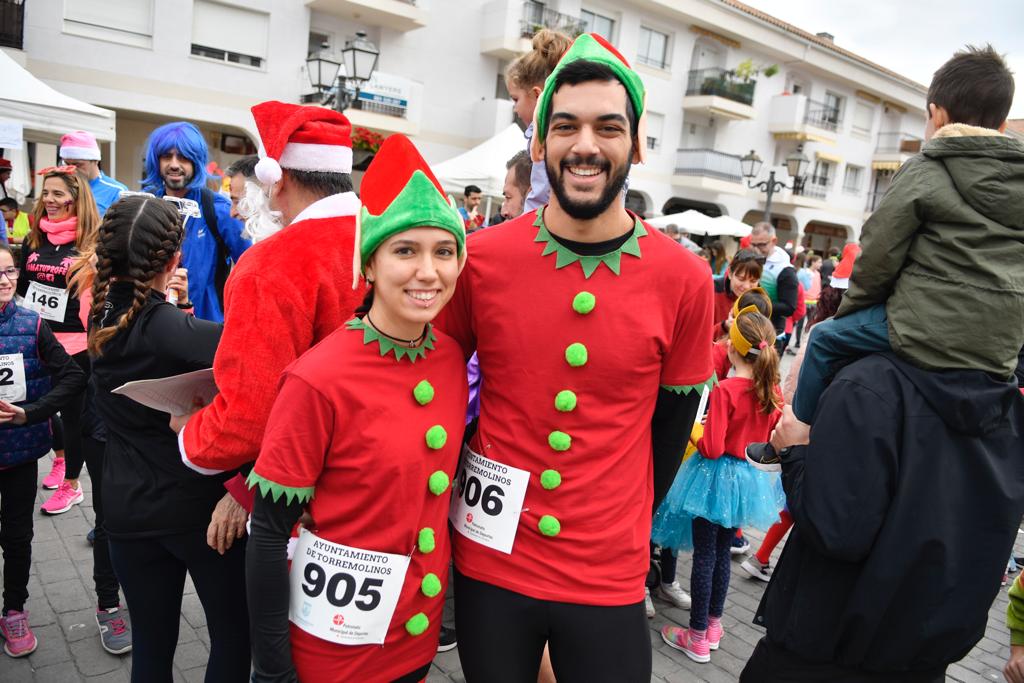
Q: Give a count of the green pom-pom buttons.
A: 12